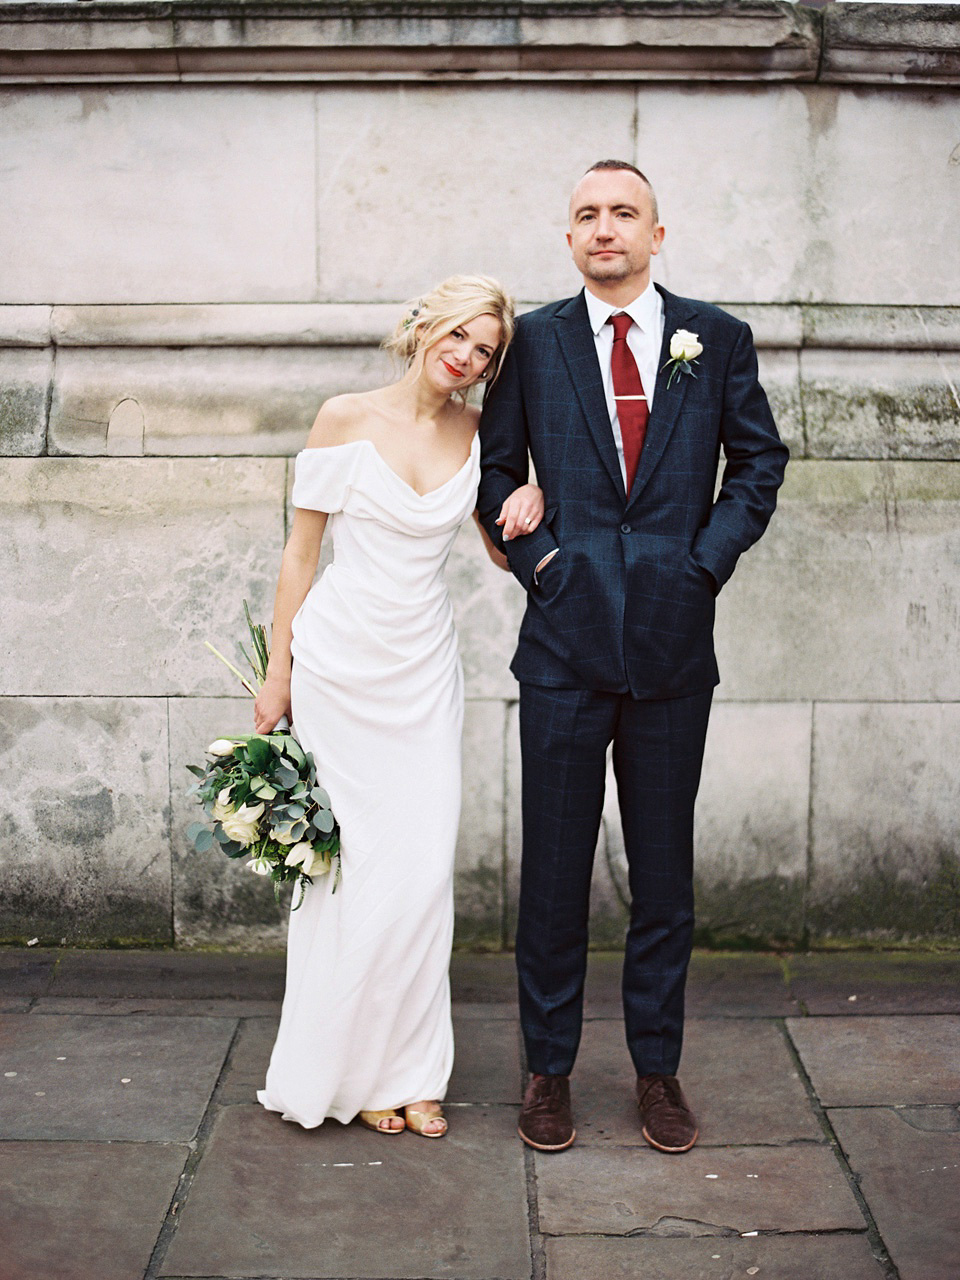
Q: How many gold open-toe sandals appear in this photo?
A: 2